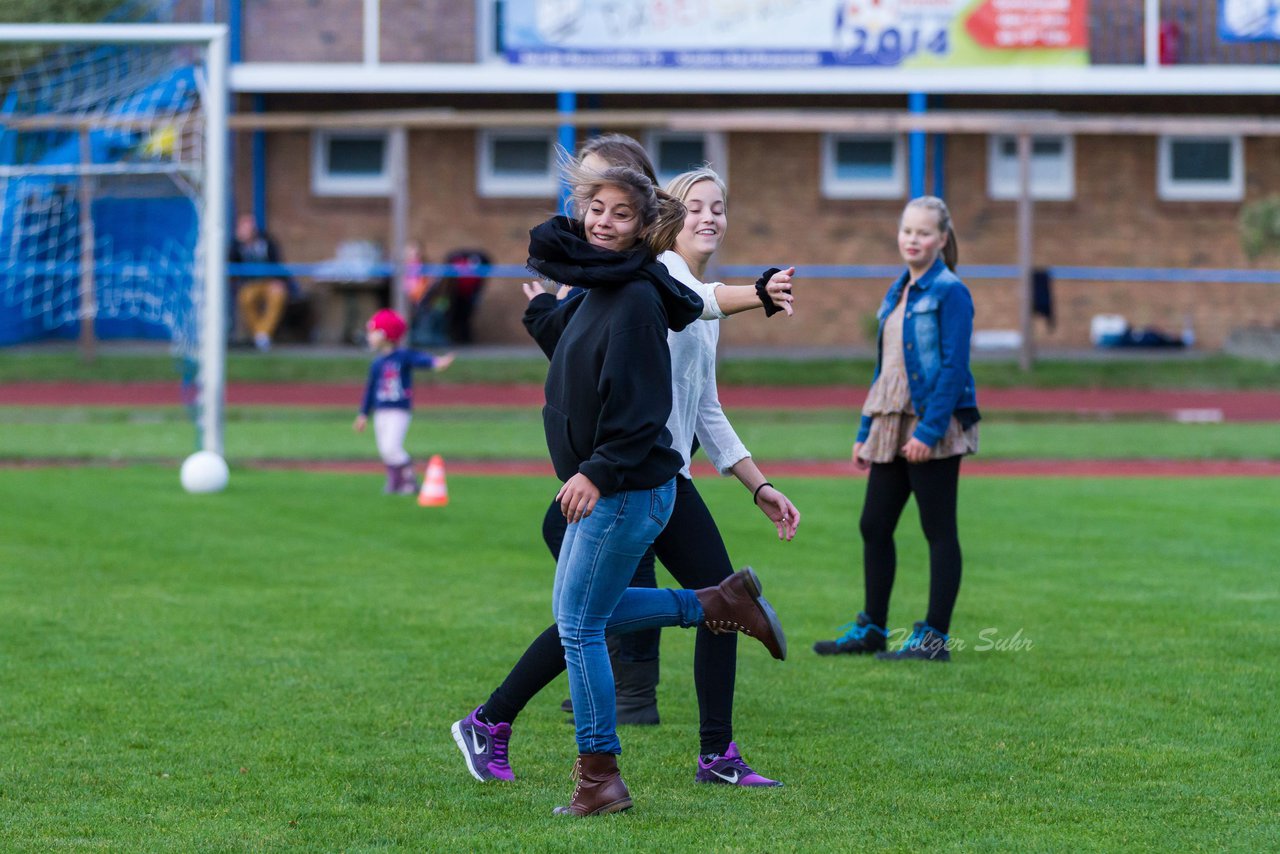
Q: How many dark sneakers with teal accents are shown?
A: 2